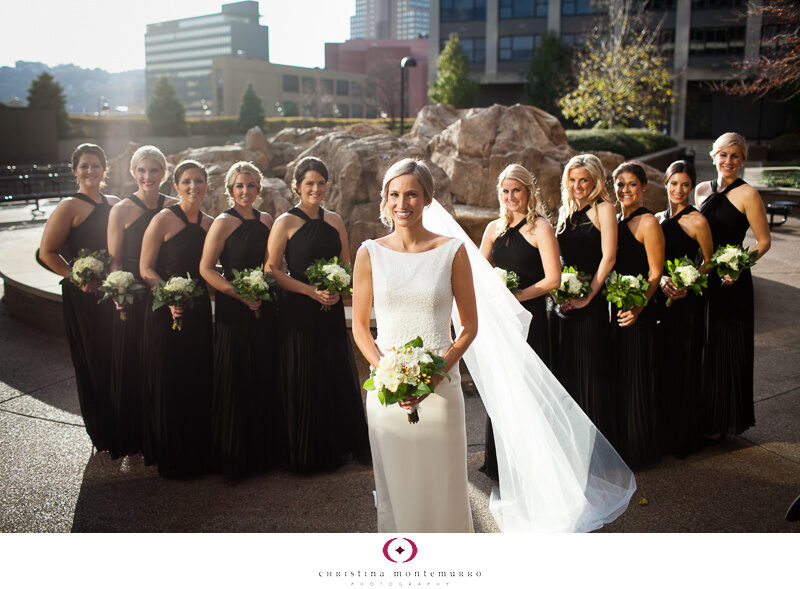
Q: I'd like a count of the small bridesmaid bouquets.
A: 10